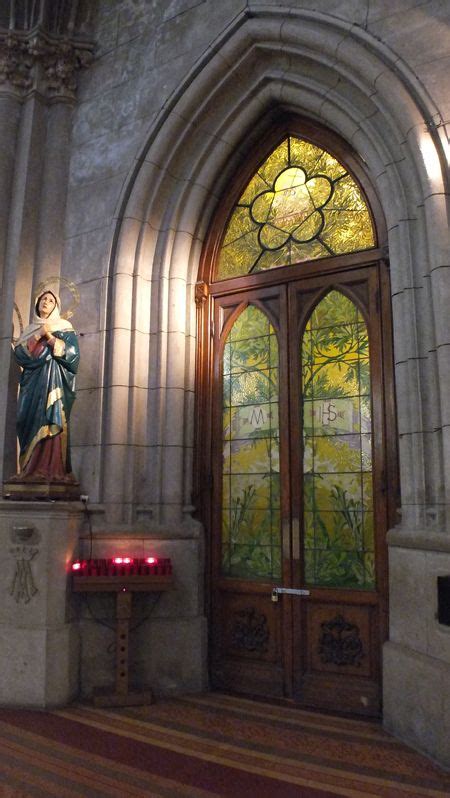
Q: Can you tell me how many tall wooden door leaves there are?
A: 2